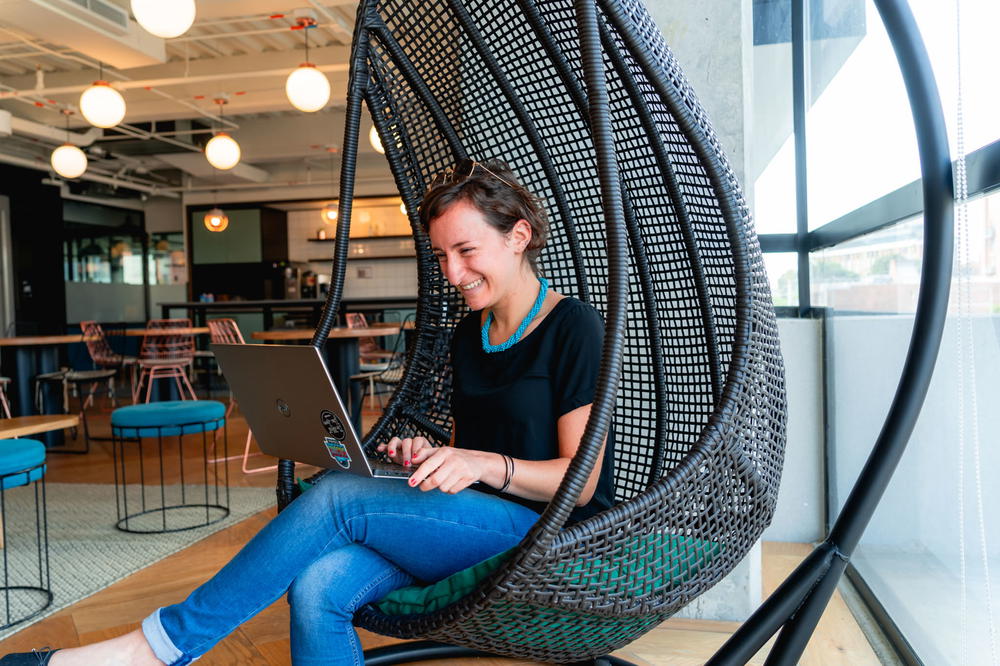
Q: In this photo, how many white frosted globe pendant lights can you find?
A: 6